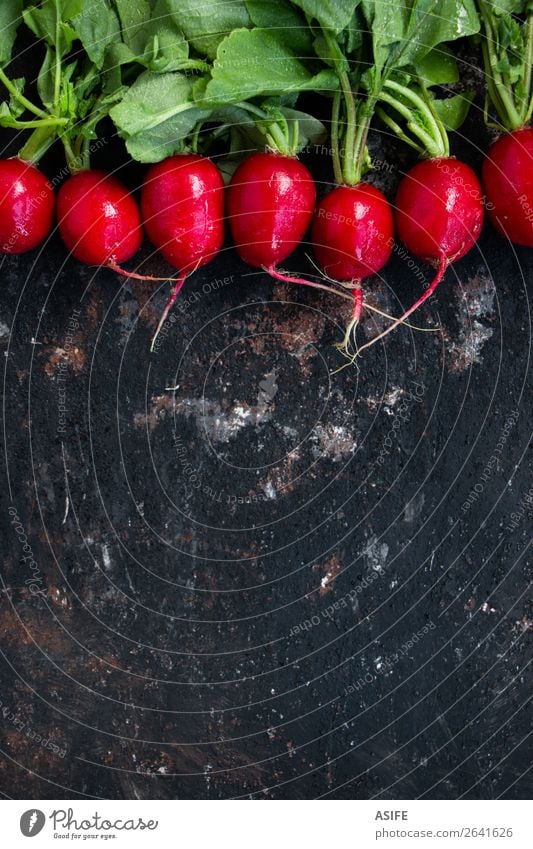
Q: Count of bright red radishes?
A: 7